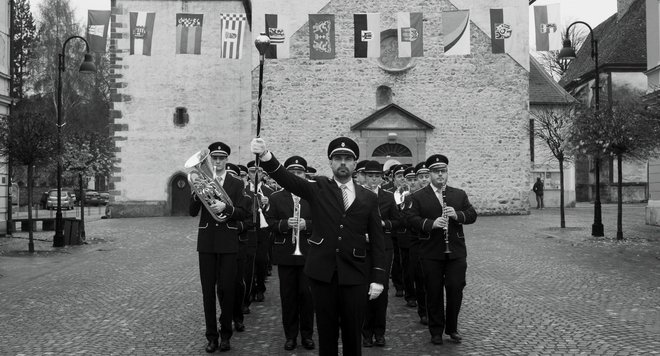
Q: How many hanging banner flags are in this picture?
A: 11